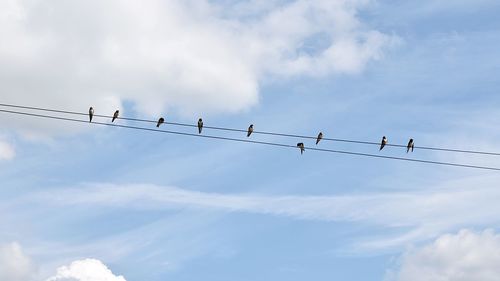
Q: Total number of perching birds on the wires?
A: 9